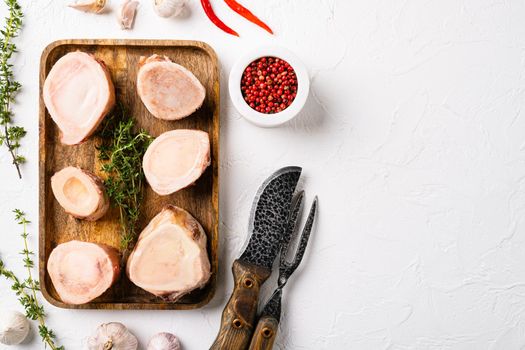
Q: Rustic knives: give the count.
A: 1